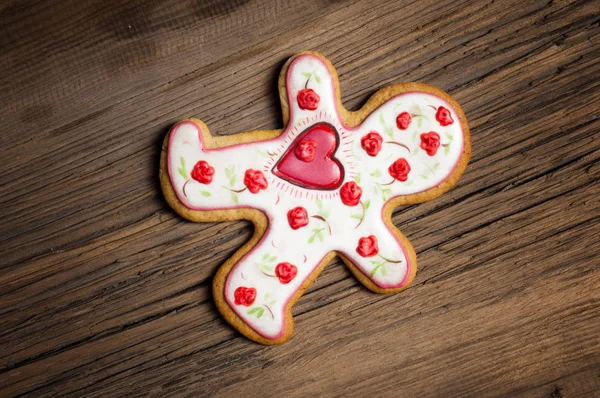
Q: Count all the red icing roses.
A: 14